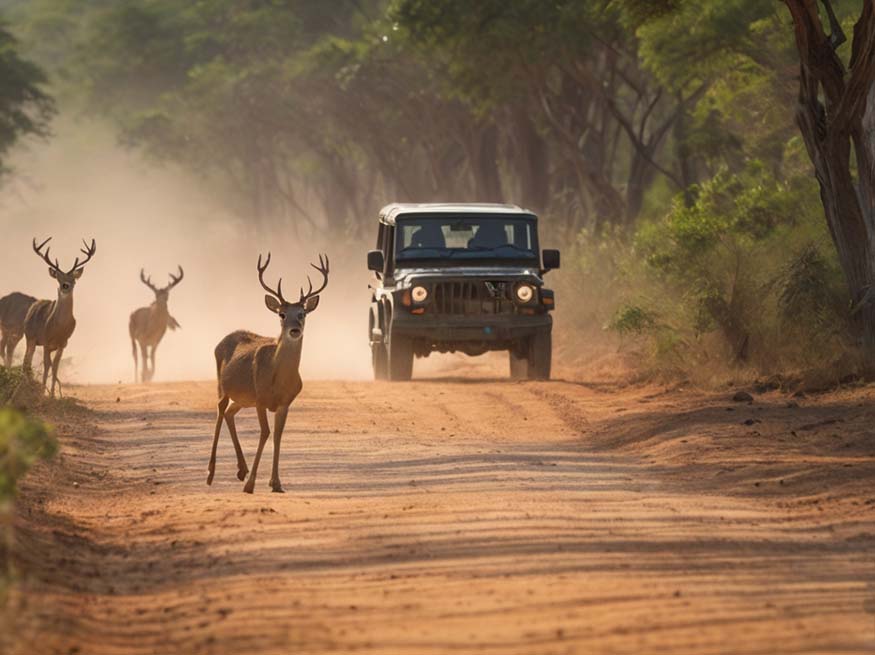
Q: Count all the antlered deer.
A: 3